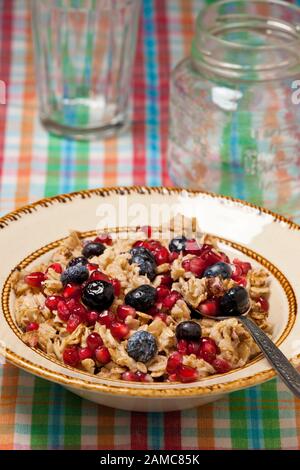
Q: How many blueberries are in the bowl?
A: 12